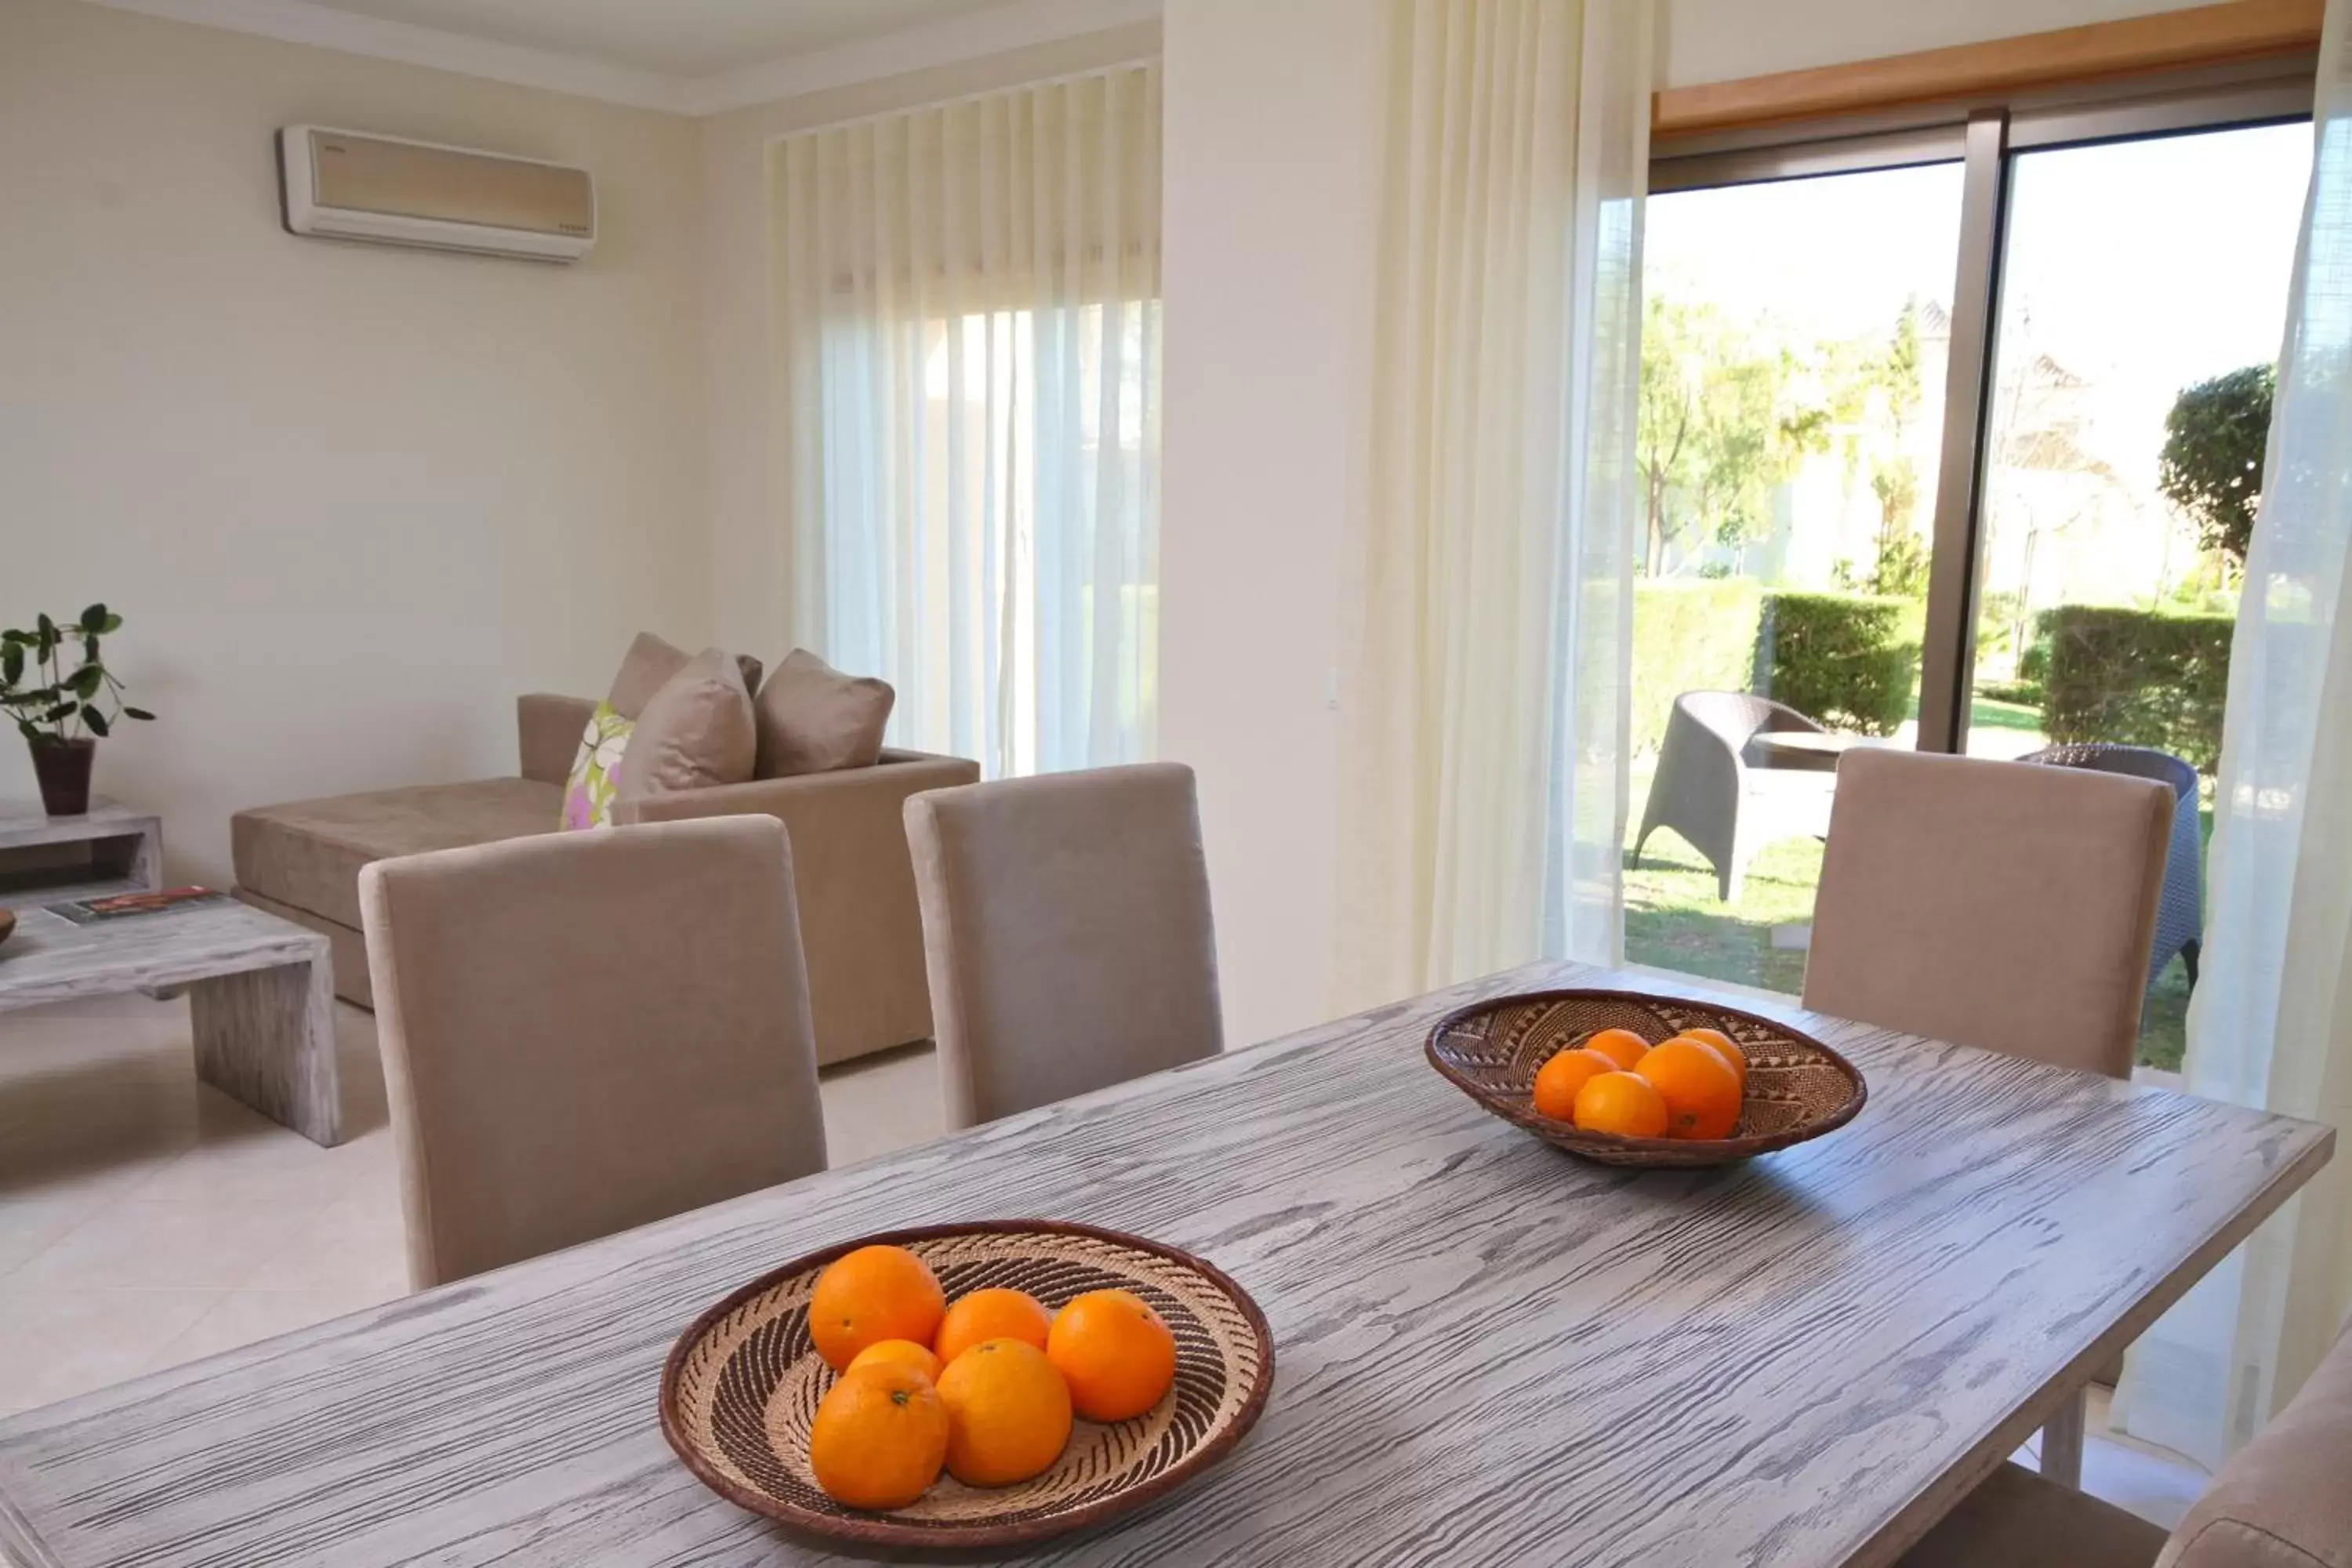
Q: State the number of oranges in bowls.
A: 11